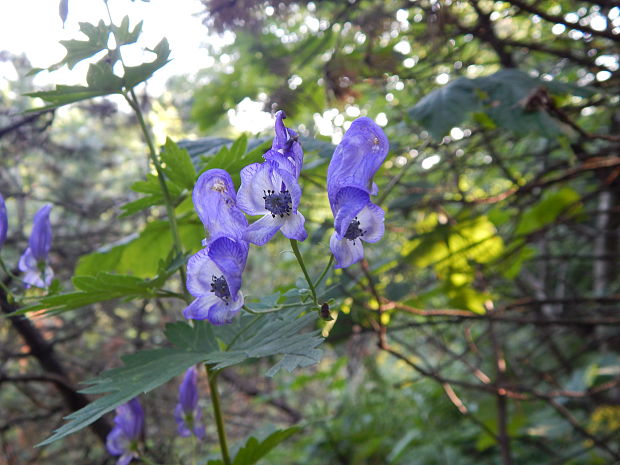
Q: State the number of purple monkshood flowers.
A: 7